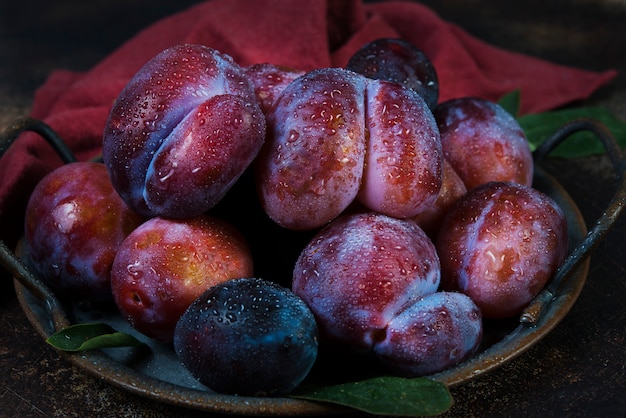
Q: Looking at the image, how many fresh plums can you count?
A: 11